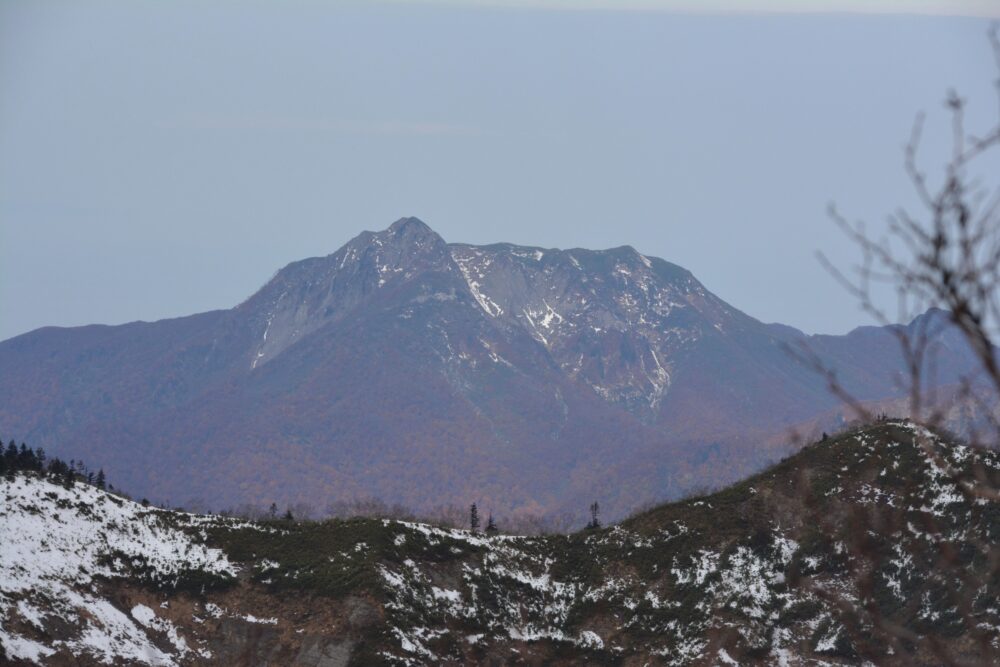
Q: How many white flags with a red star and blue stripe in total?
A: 0